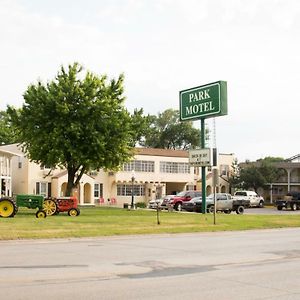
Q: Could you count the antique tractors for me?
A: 2